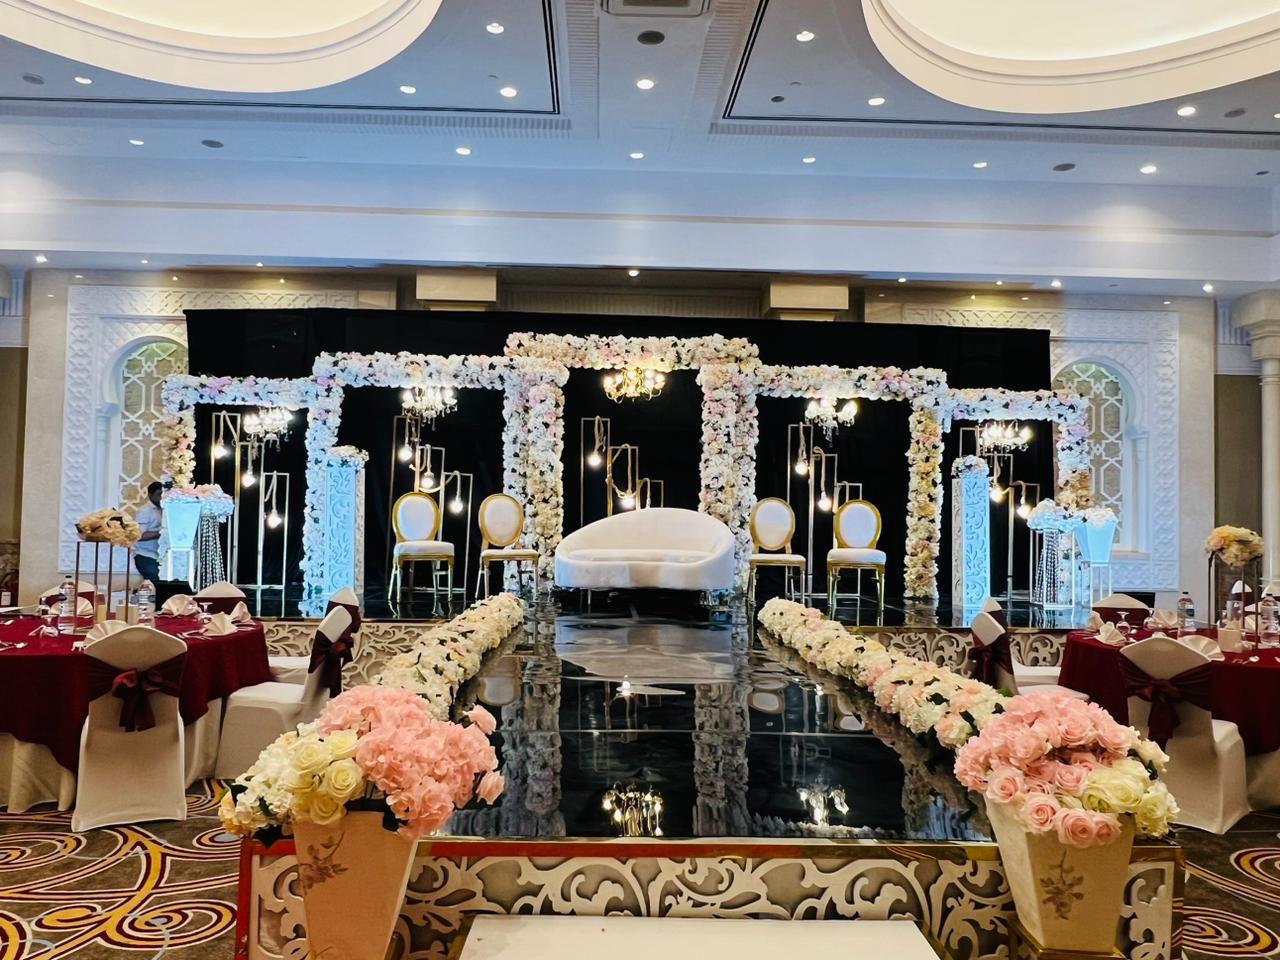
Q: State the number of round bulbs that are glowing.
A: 12